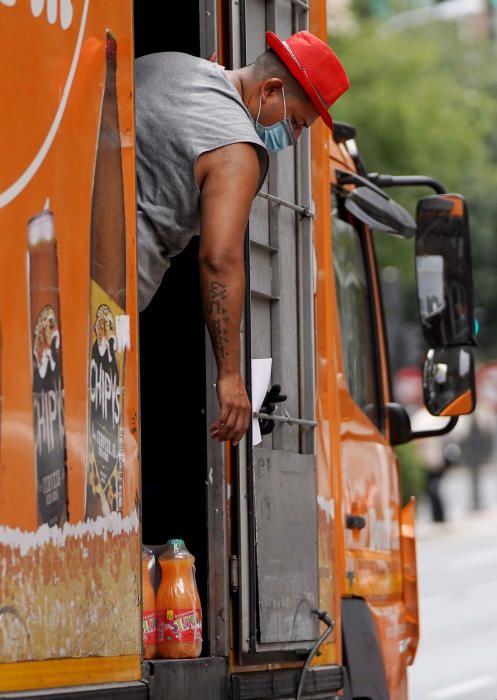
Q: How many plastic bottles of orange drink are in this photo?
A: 2